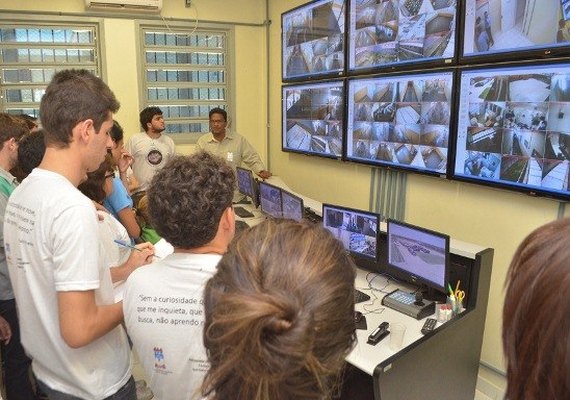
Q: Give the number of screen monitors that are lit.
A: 11